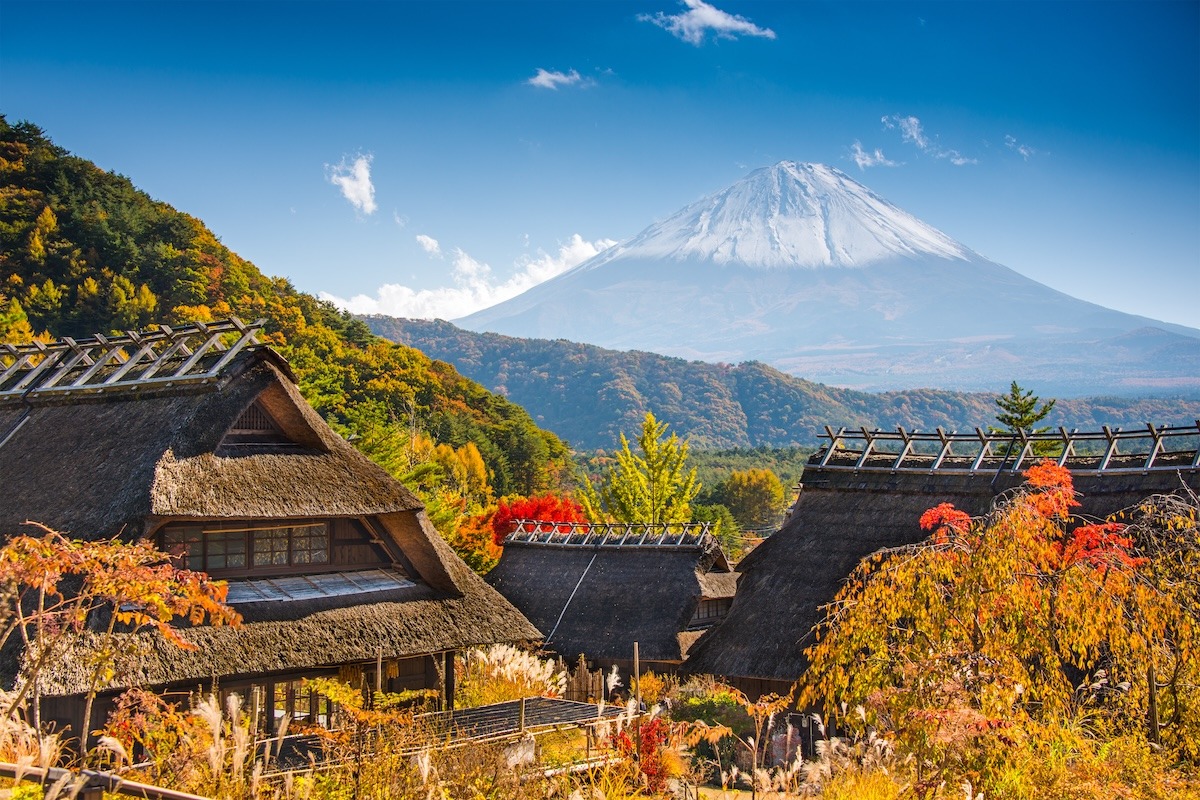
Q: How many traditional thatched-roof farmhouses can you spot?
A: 3